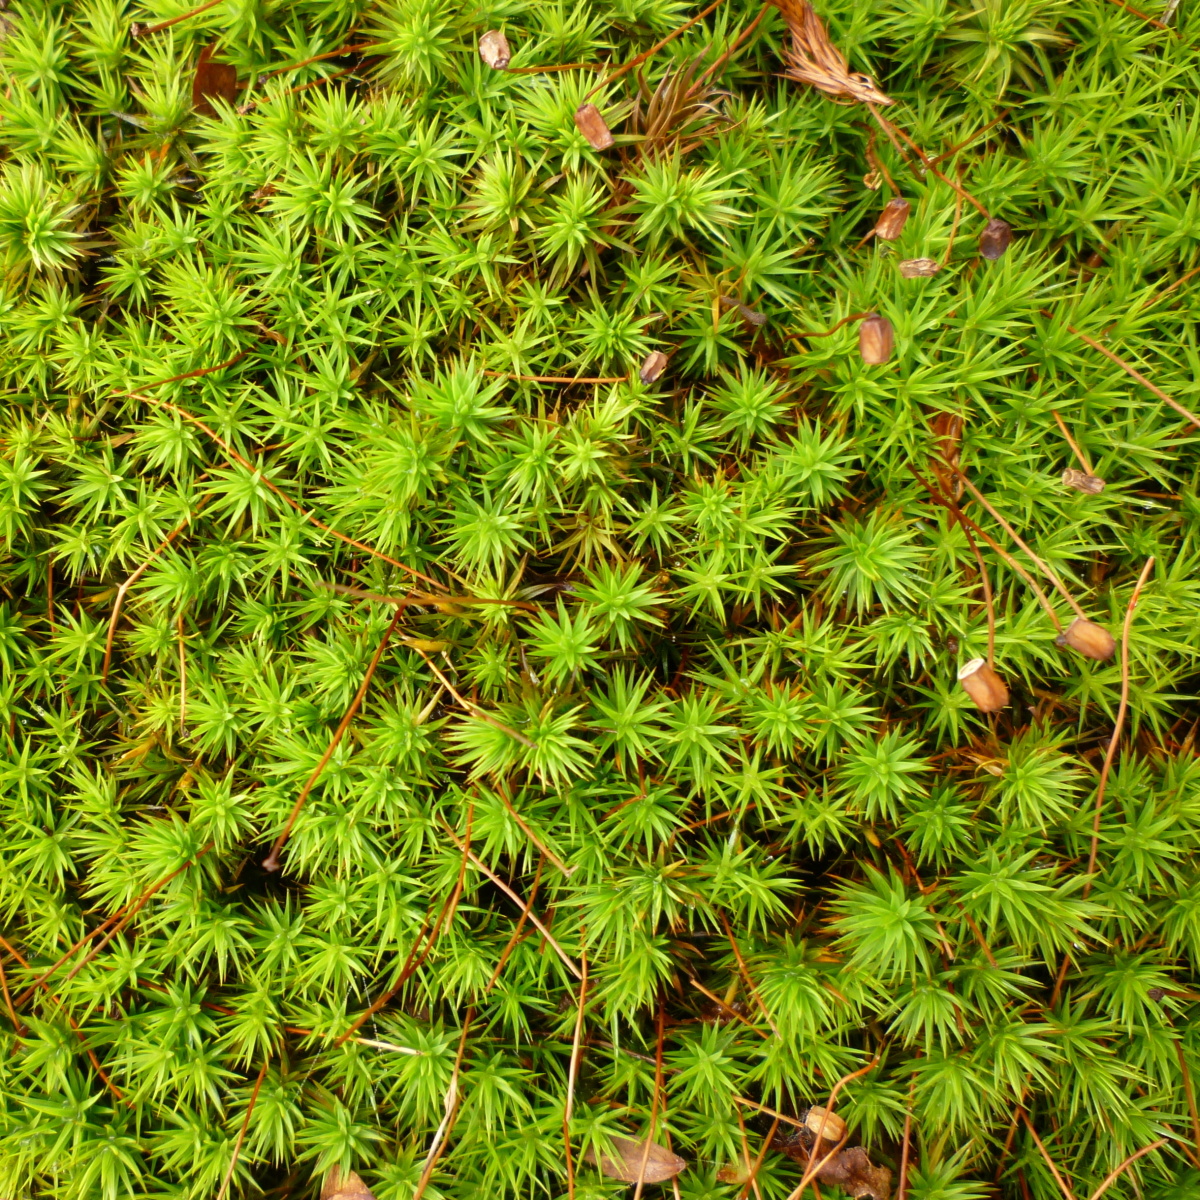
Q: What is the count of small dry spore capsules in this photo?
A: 11